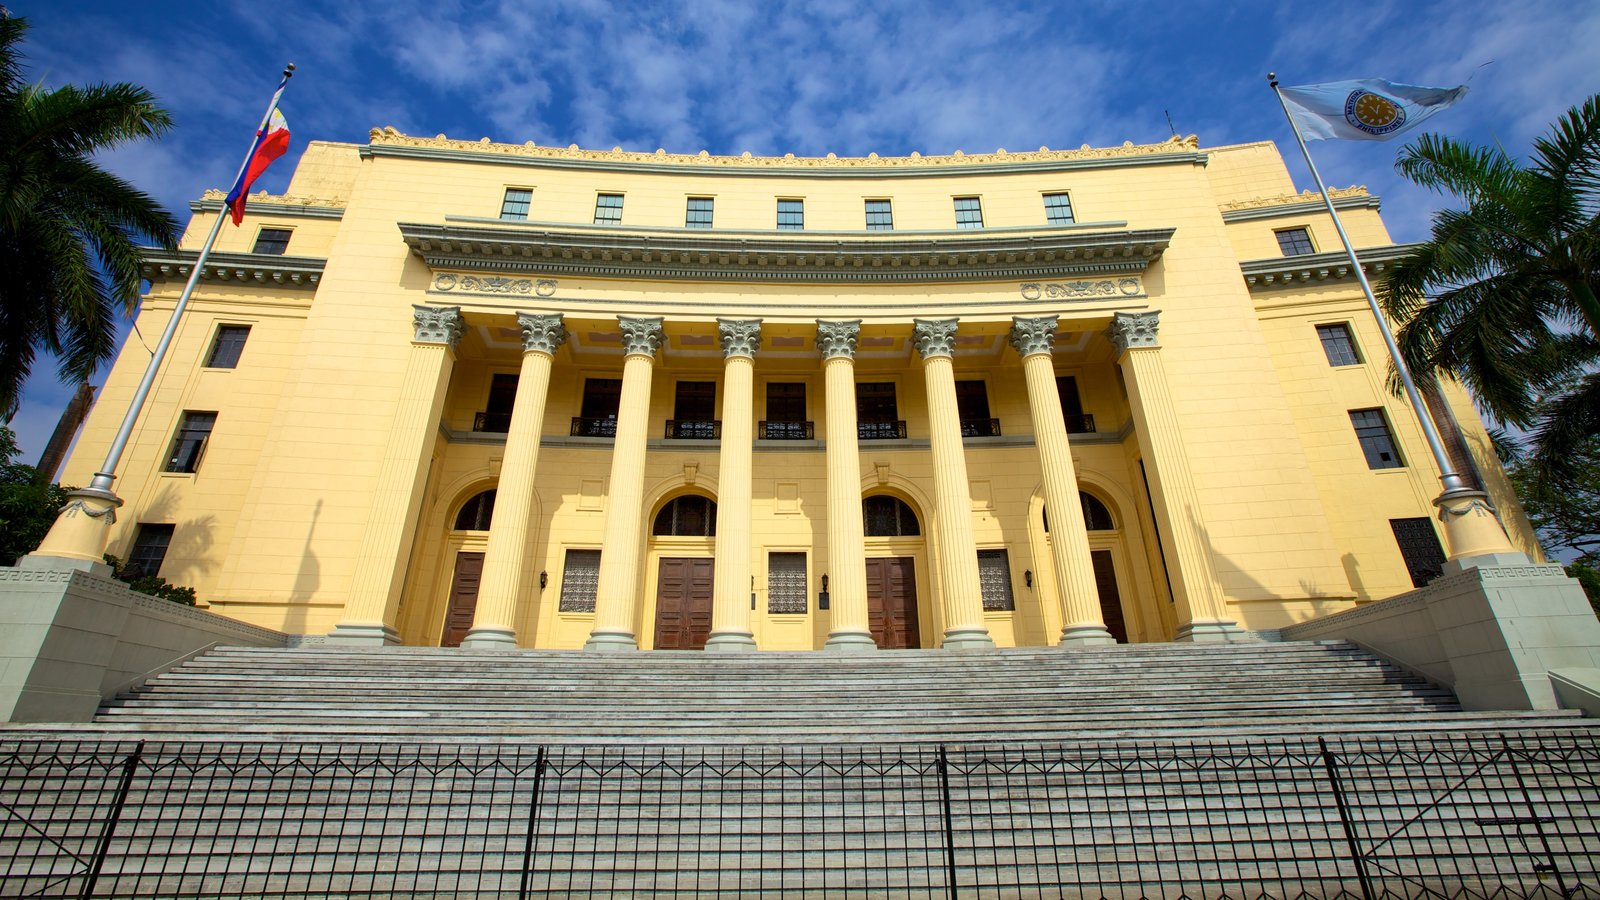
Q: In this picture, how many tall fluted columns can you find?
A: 8